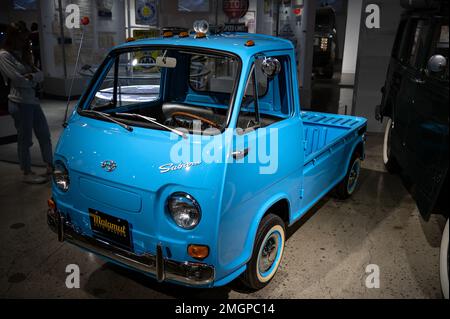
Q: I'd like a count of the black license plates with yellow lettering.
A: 1